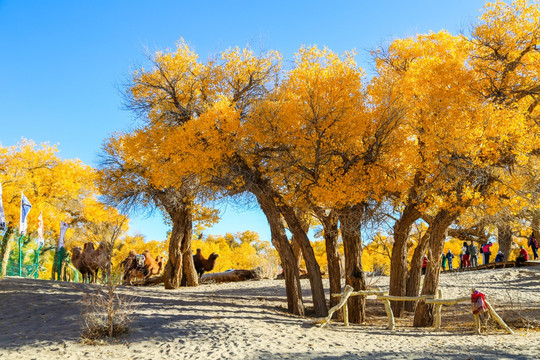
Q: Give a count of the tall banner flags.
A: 4